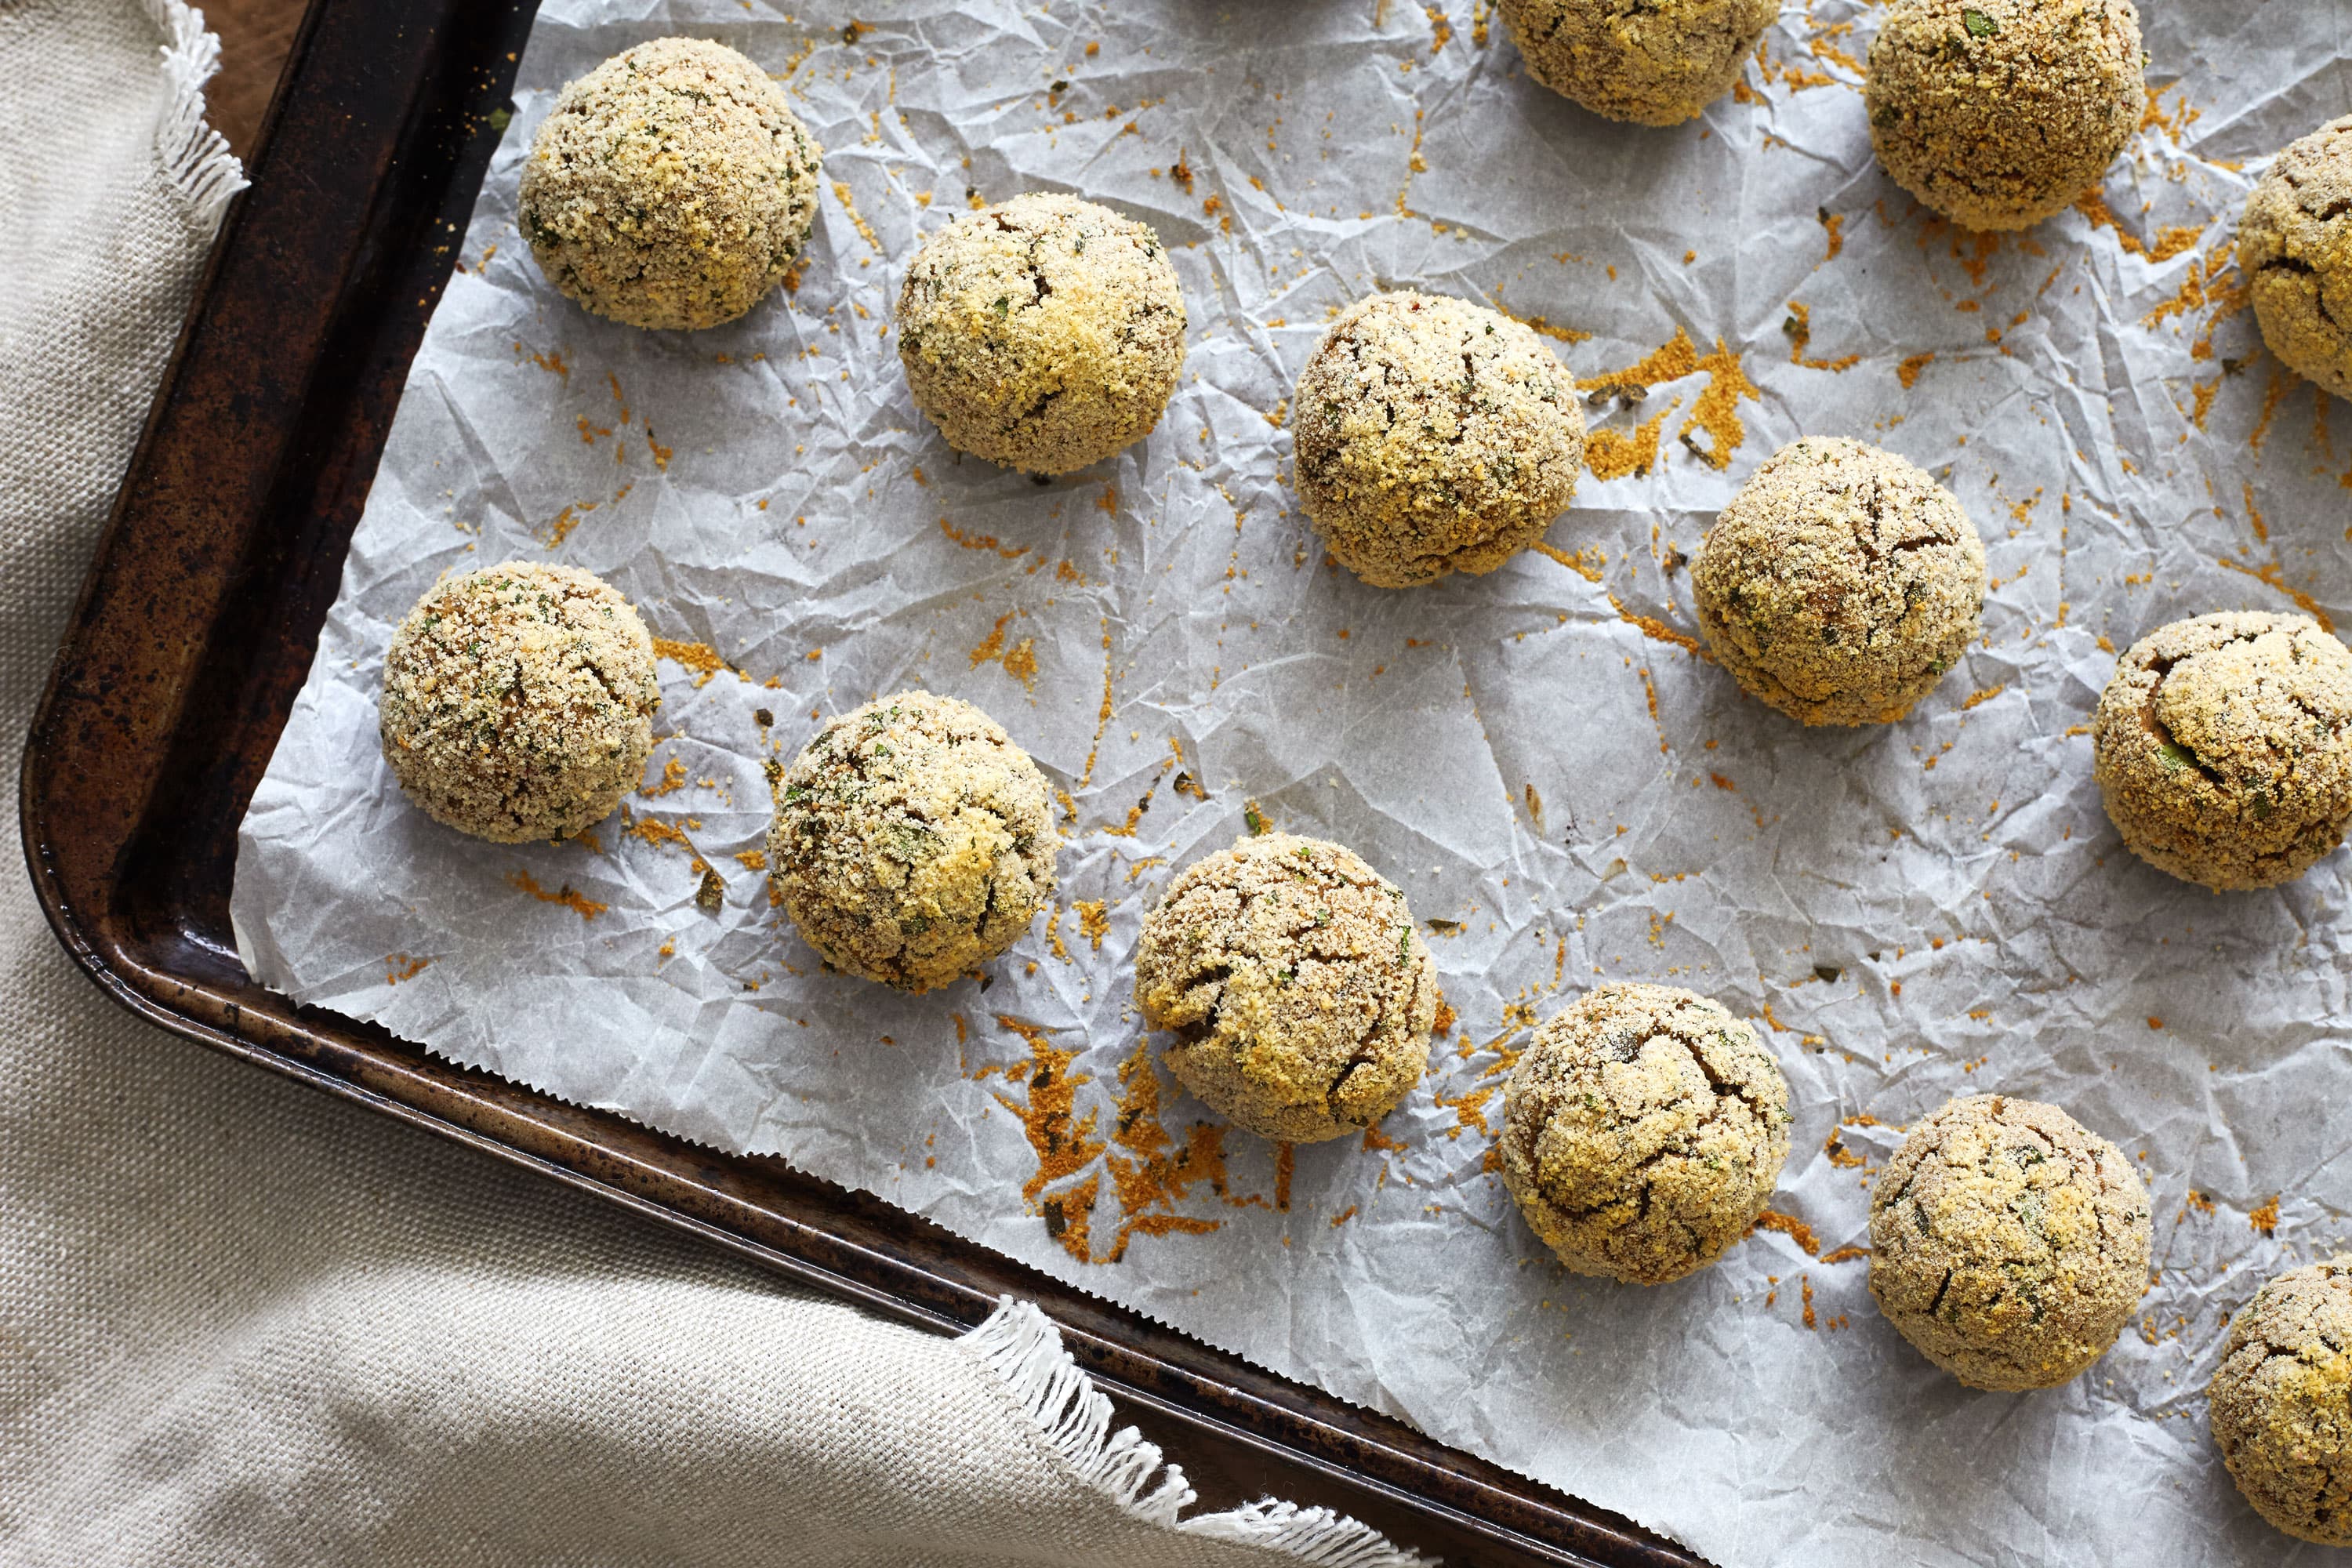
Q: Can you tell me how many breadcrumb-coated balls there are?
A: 14